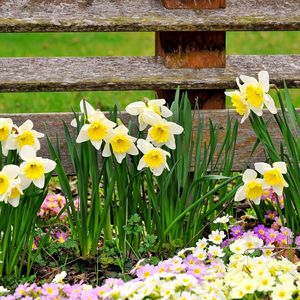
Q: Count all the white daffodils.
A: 15